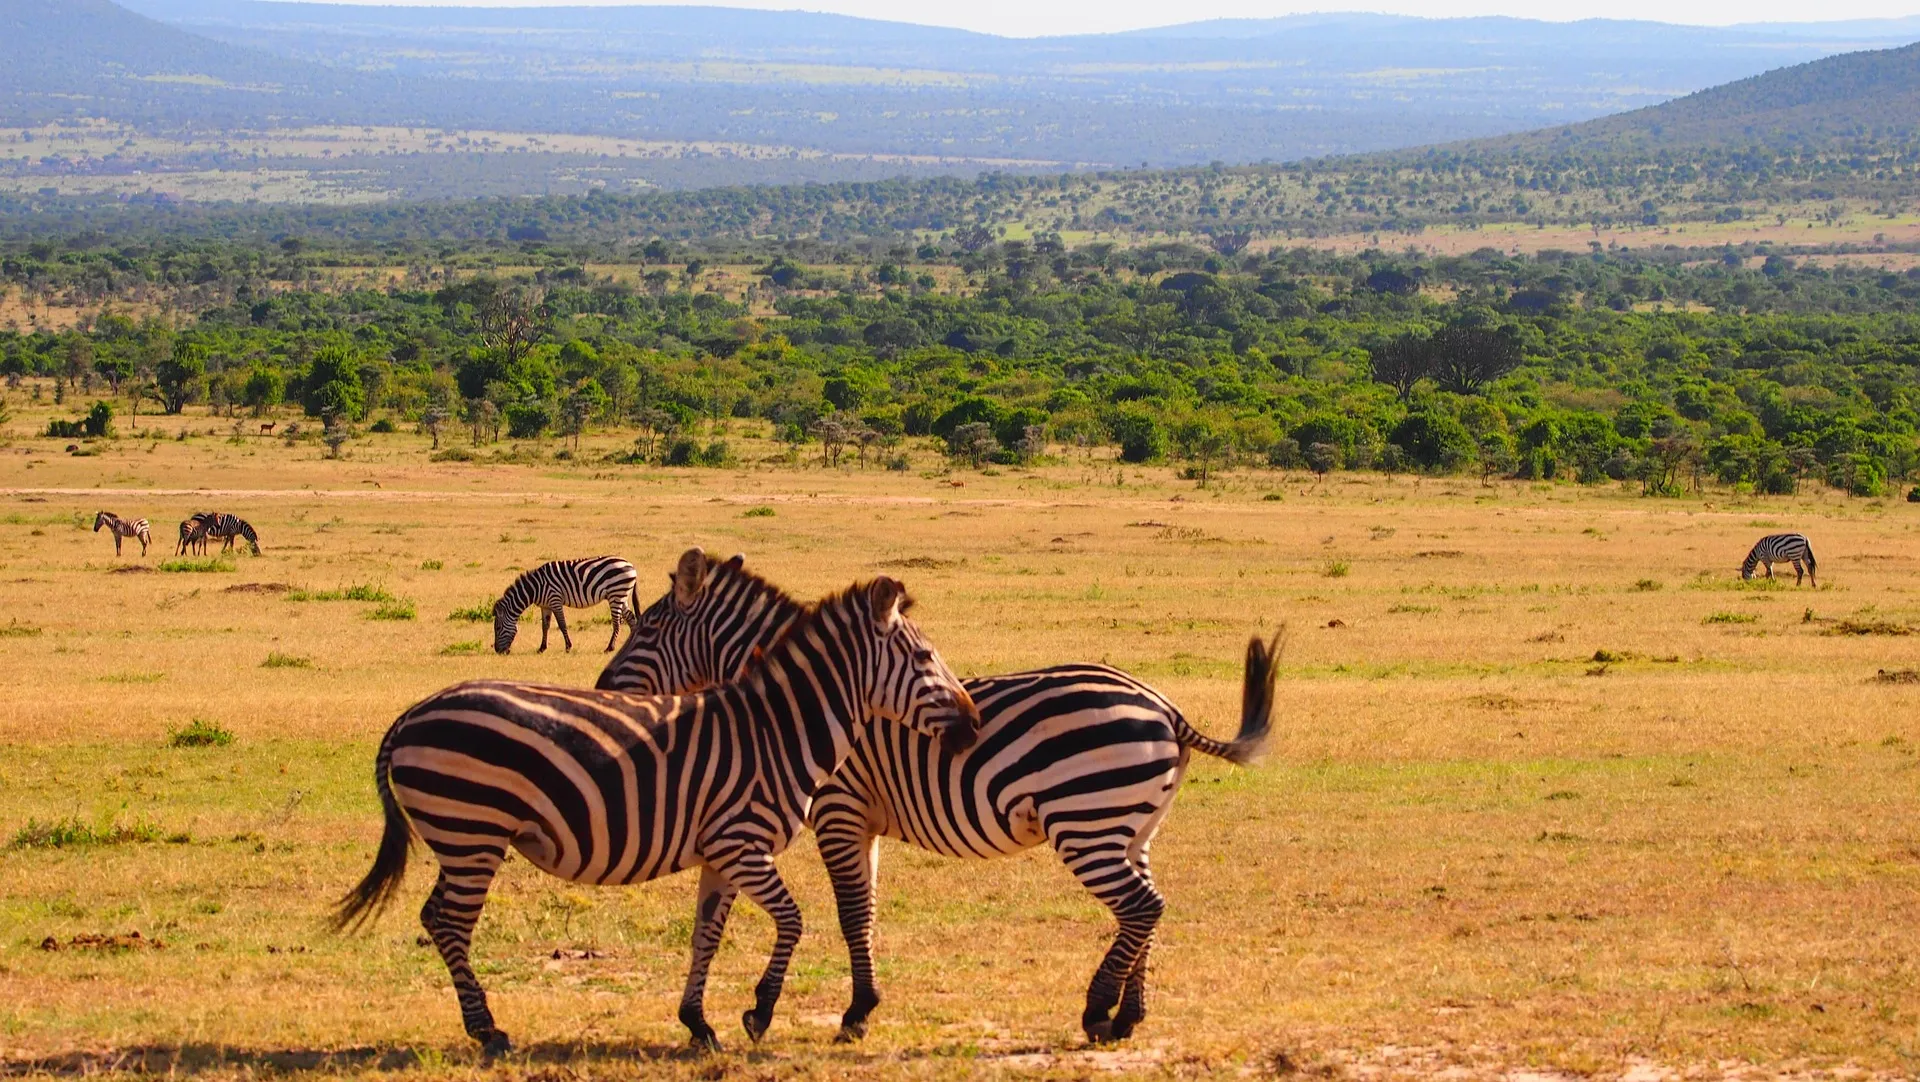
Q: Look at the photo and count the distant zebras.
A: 5